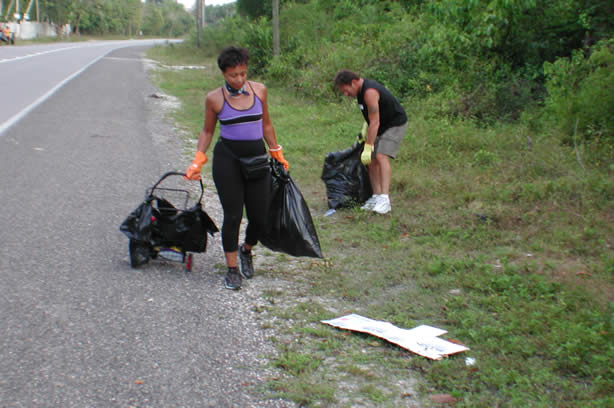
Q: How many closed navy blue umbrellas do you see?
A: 0